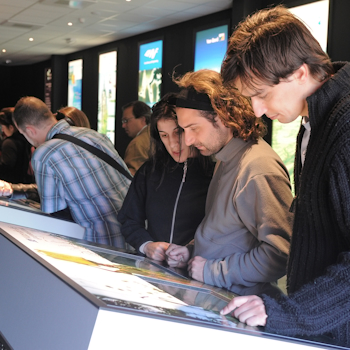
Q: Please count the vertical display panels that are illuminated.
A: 5